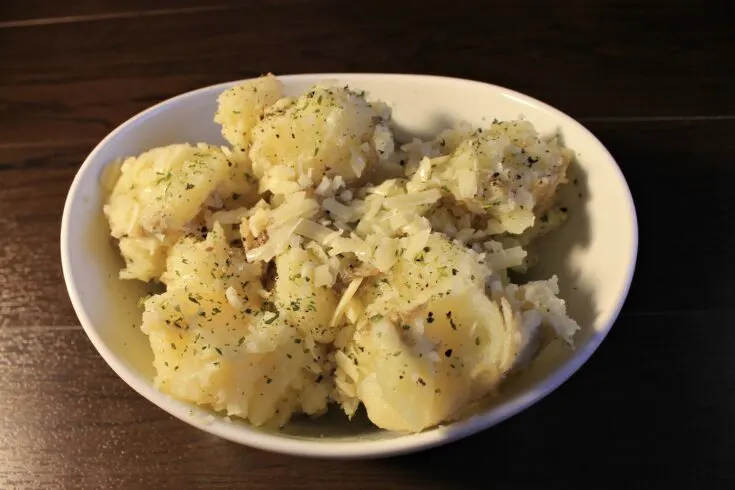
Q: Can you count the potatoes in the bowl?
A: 5